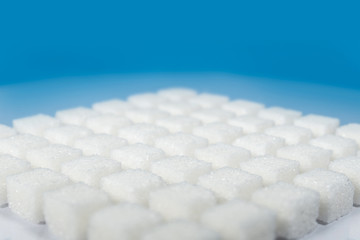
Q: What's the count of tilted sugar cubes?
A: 0